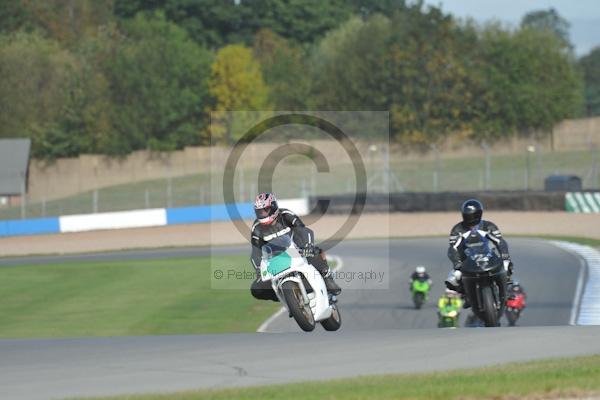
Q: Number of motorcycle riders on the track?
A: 5